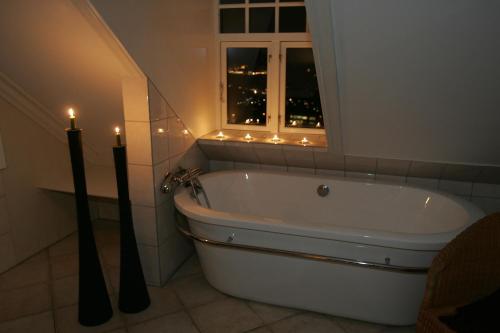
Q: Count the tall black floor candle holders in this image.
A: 2